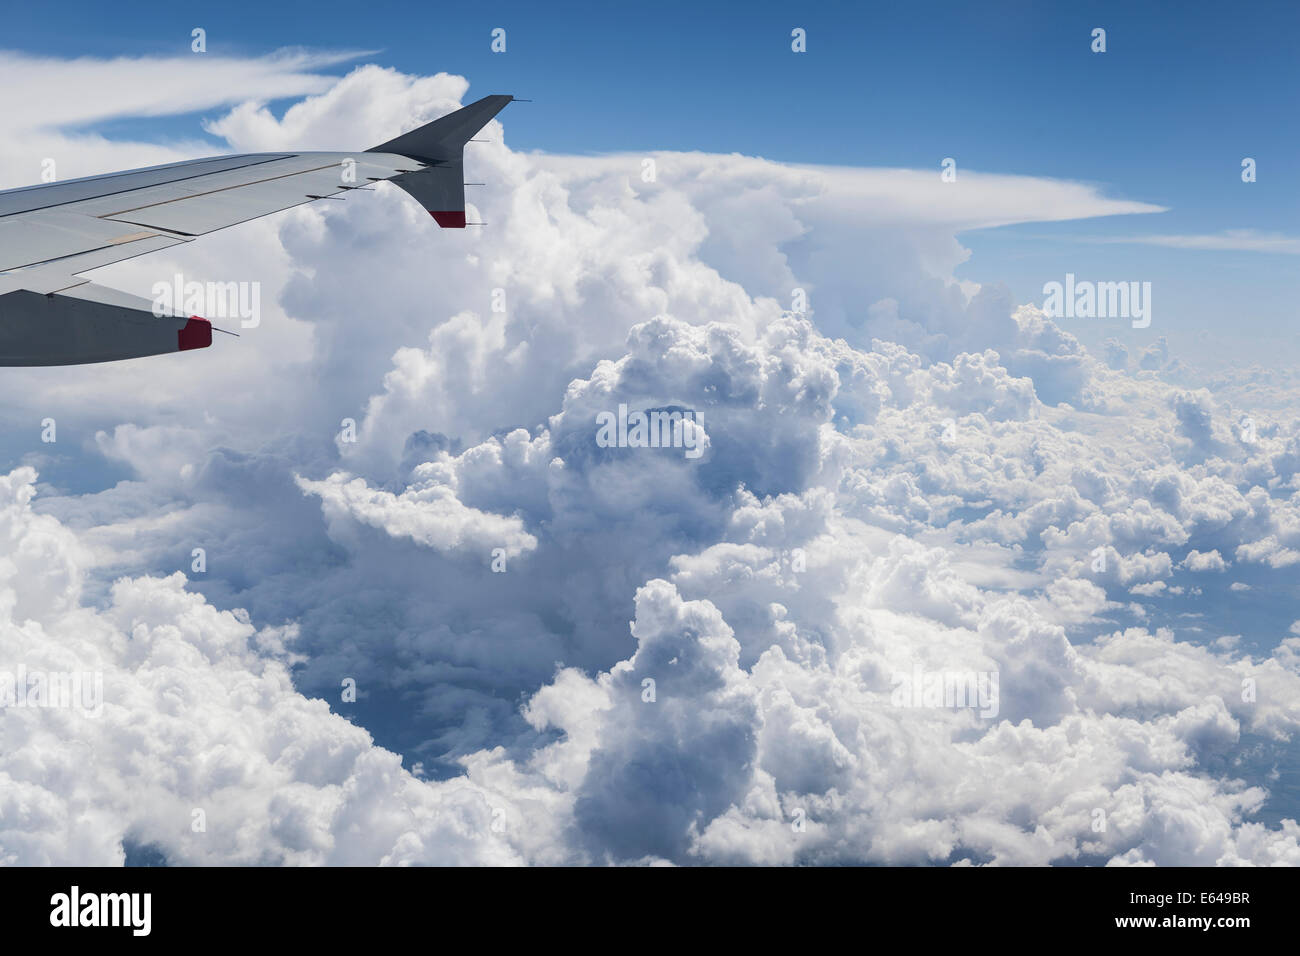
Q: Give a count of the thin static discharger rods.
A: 10